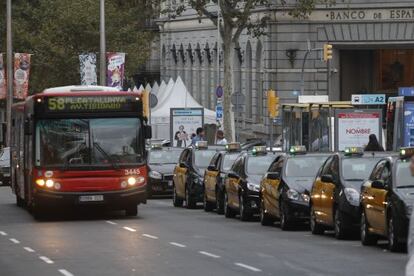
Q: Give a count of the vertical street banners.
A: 4